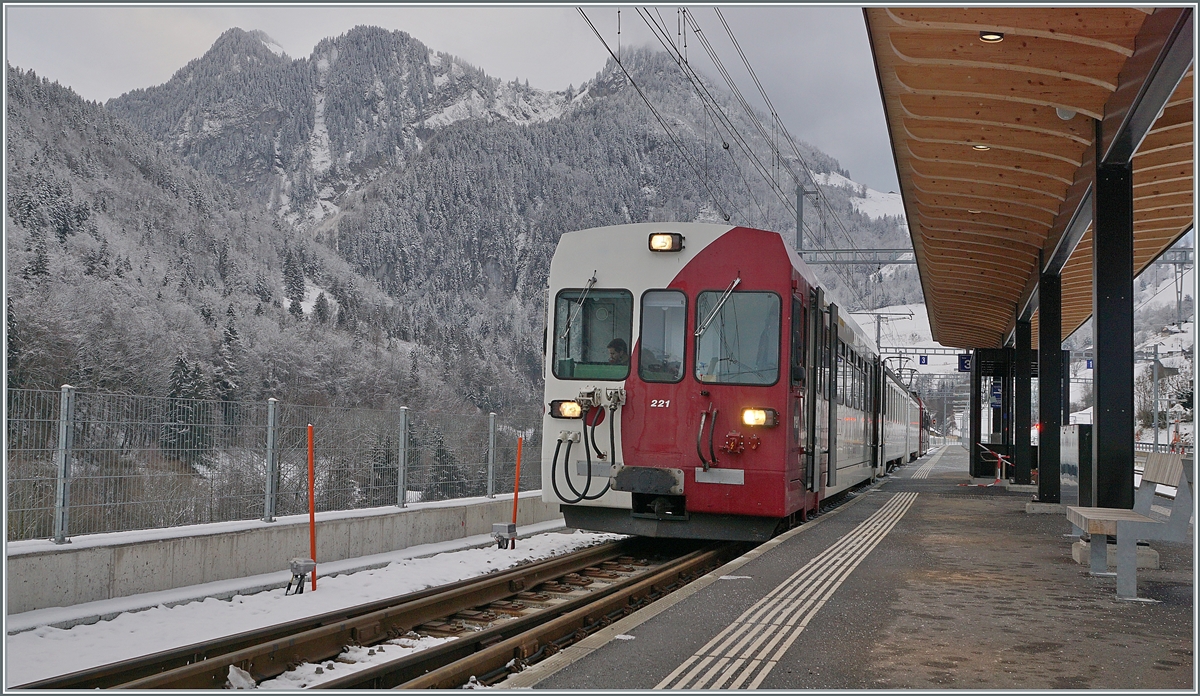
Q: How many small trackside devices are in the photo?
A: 2